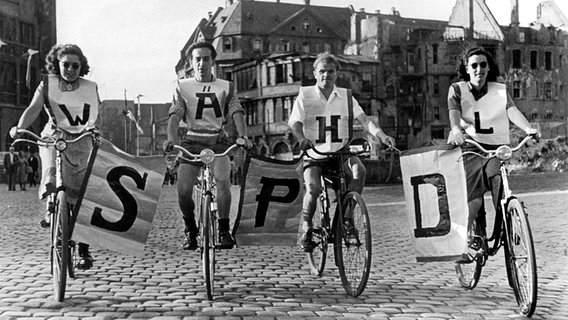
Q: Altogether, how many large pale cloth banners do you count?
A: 3